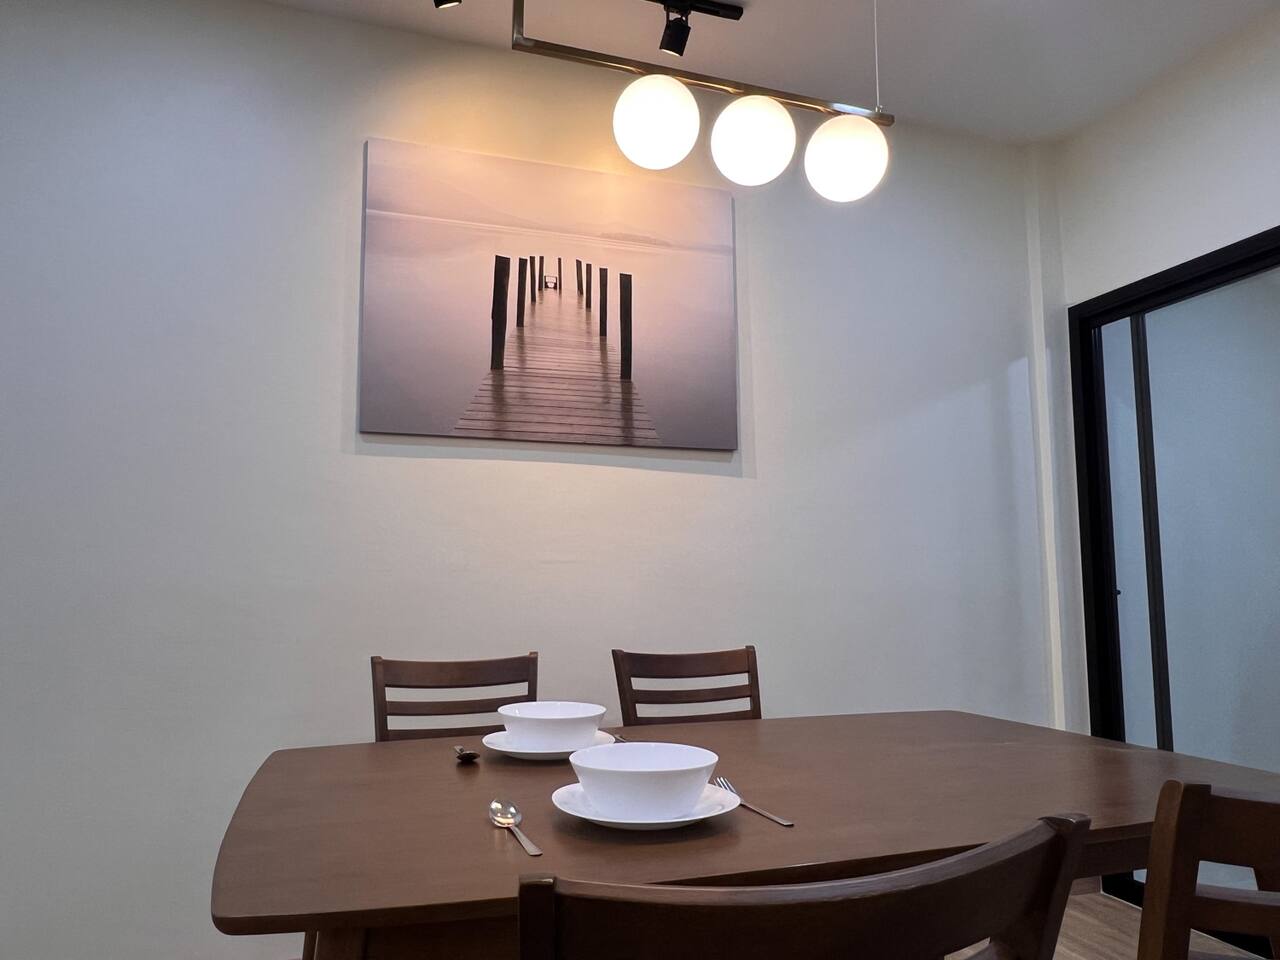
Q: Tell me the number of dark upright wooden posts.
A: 9